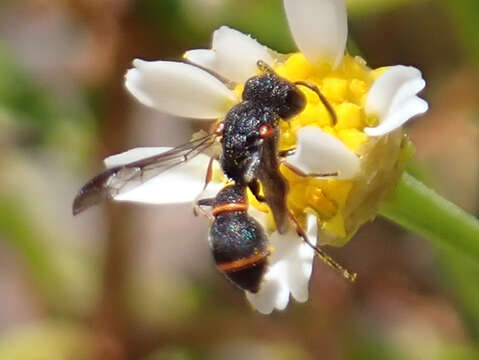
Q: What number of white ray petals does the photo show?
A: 7